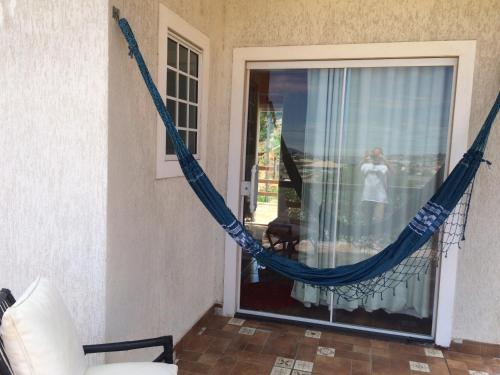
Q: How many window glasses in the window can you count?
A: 12